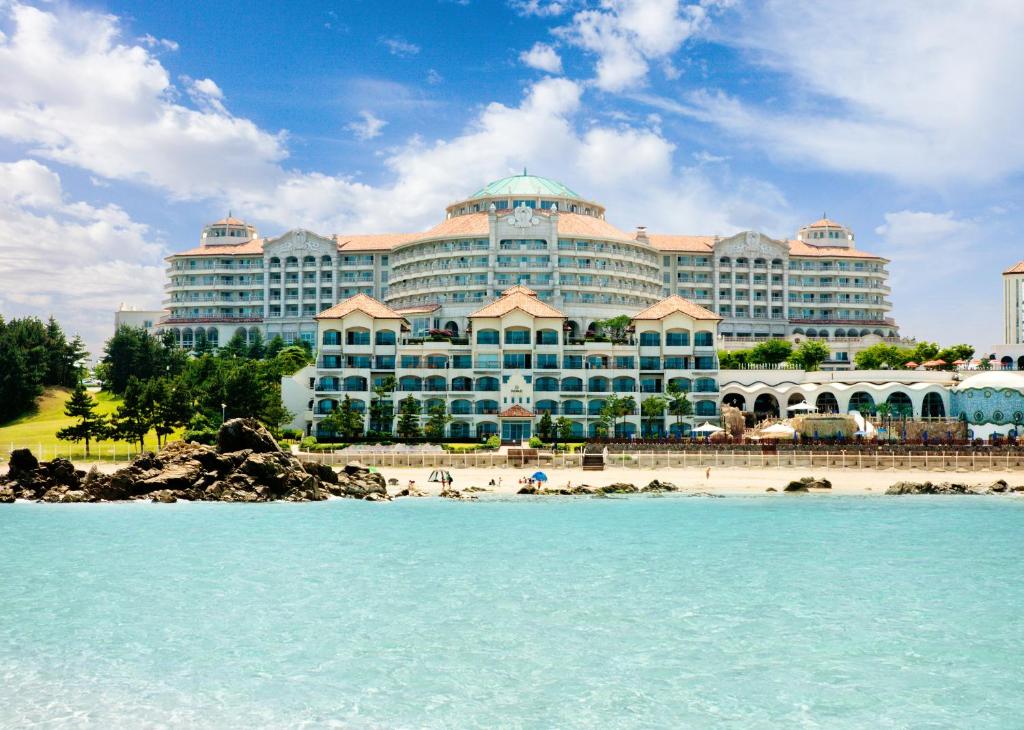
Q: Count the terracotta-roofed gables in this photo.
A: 3